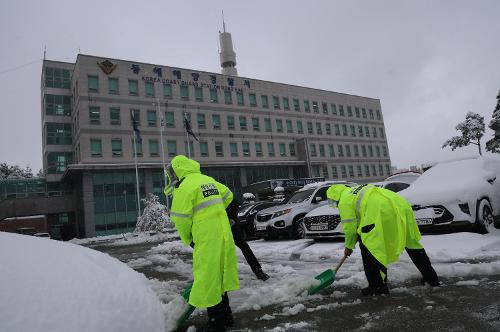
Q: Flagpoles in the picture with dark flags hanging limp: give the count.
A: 2